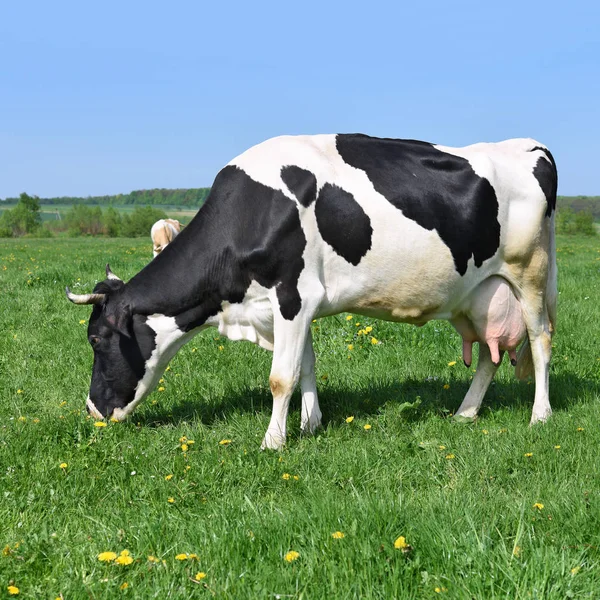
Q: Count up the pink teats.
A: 3